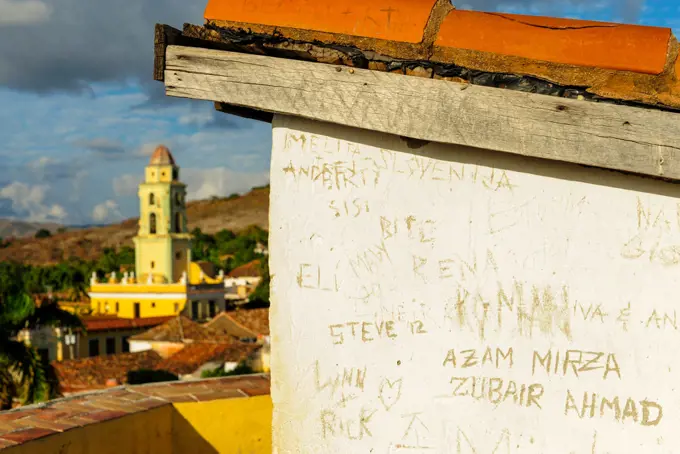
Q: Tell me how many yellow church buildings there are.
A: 1